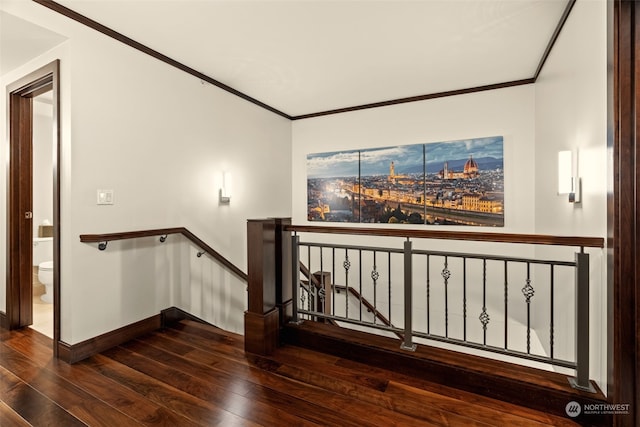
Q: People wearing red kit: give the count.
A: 0